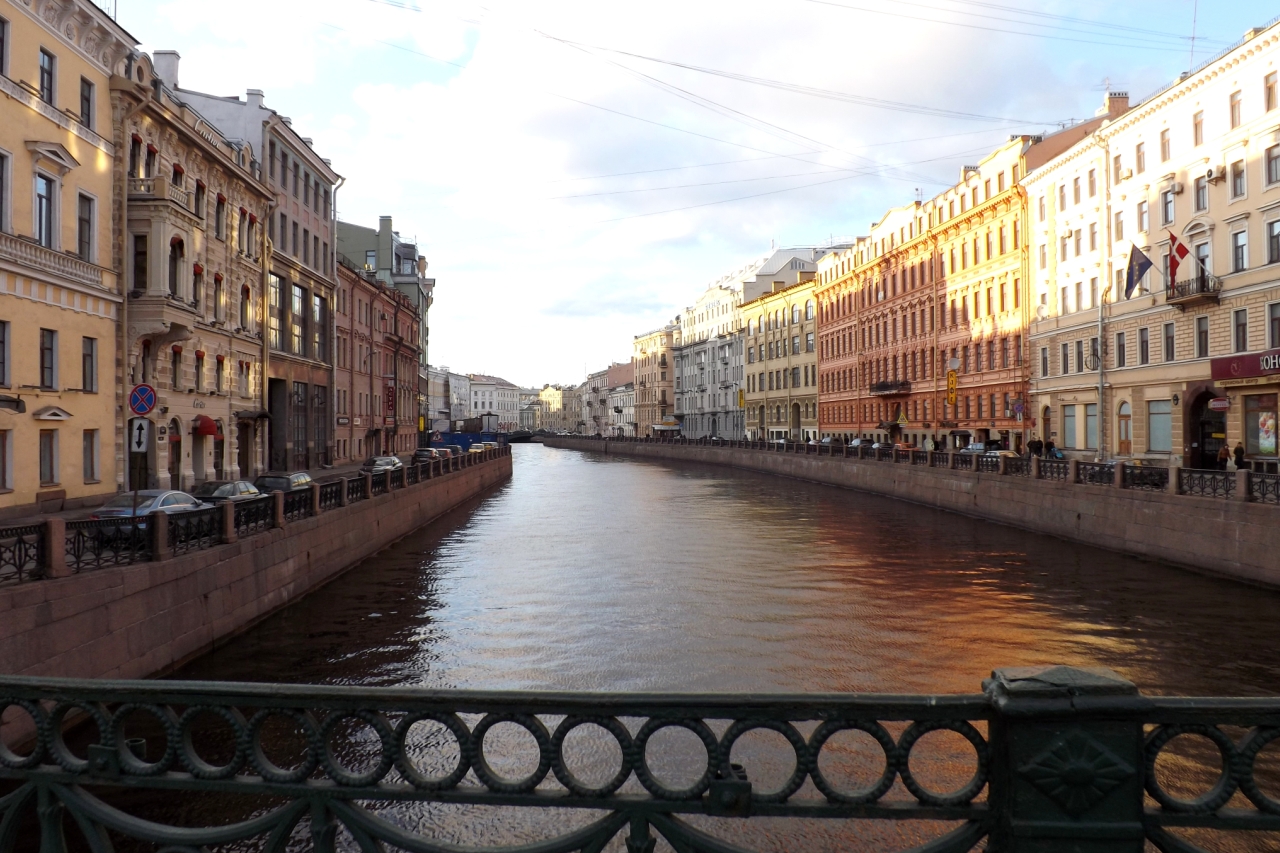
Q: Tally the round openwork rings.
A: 15